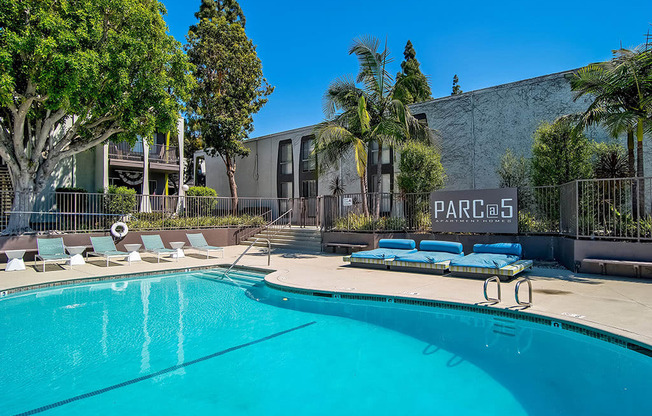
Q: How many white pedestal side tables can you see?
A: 4